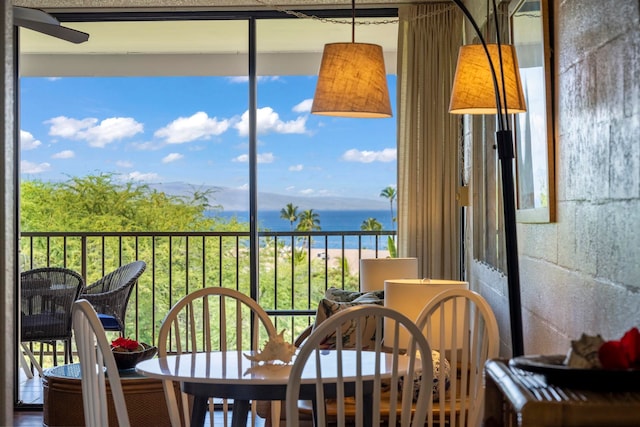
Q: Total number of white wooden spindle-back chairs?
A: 4